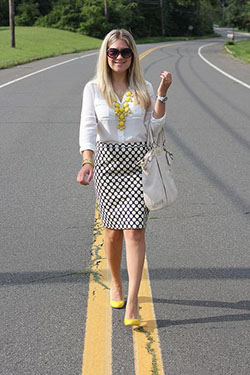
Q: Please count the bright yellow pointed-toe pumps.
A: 2